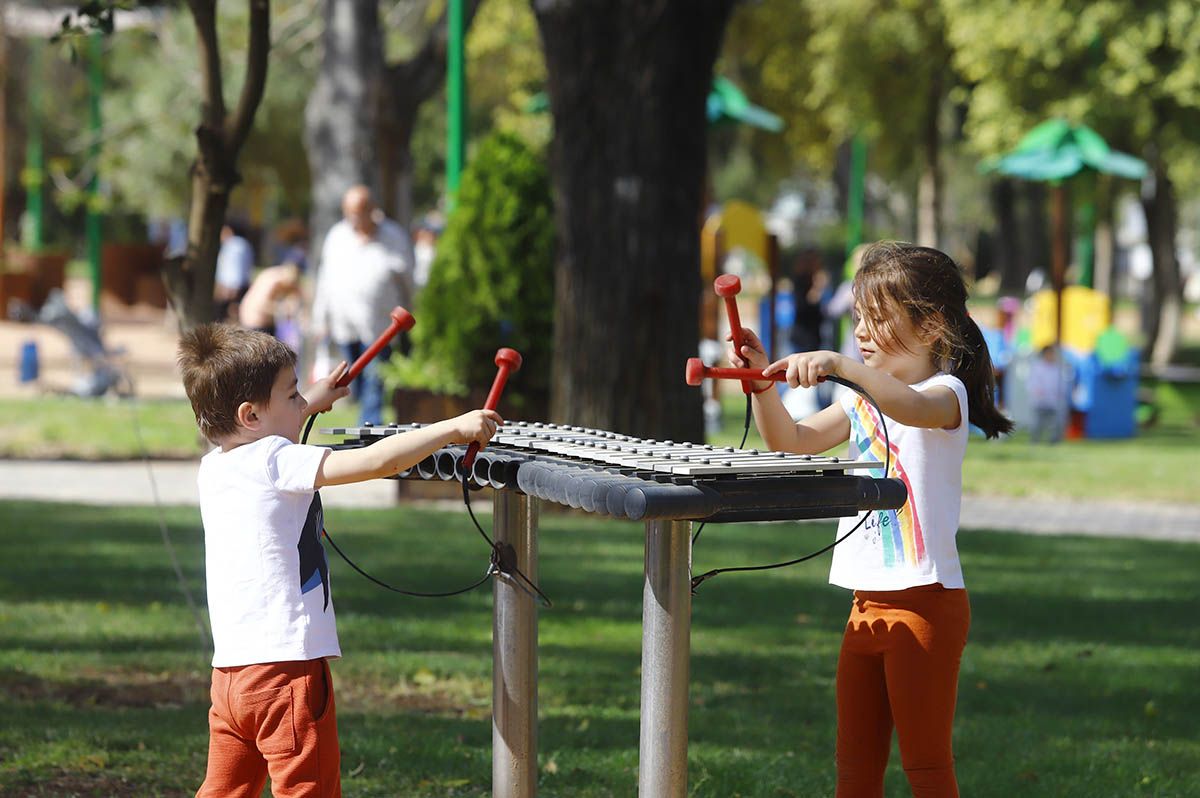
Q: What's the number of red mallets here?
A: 4